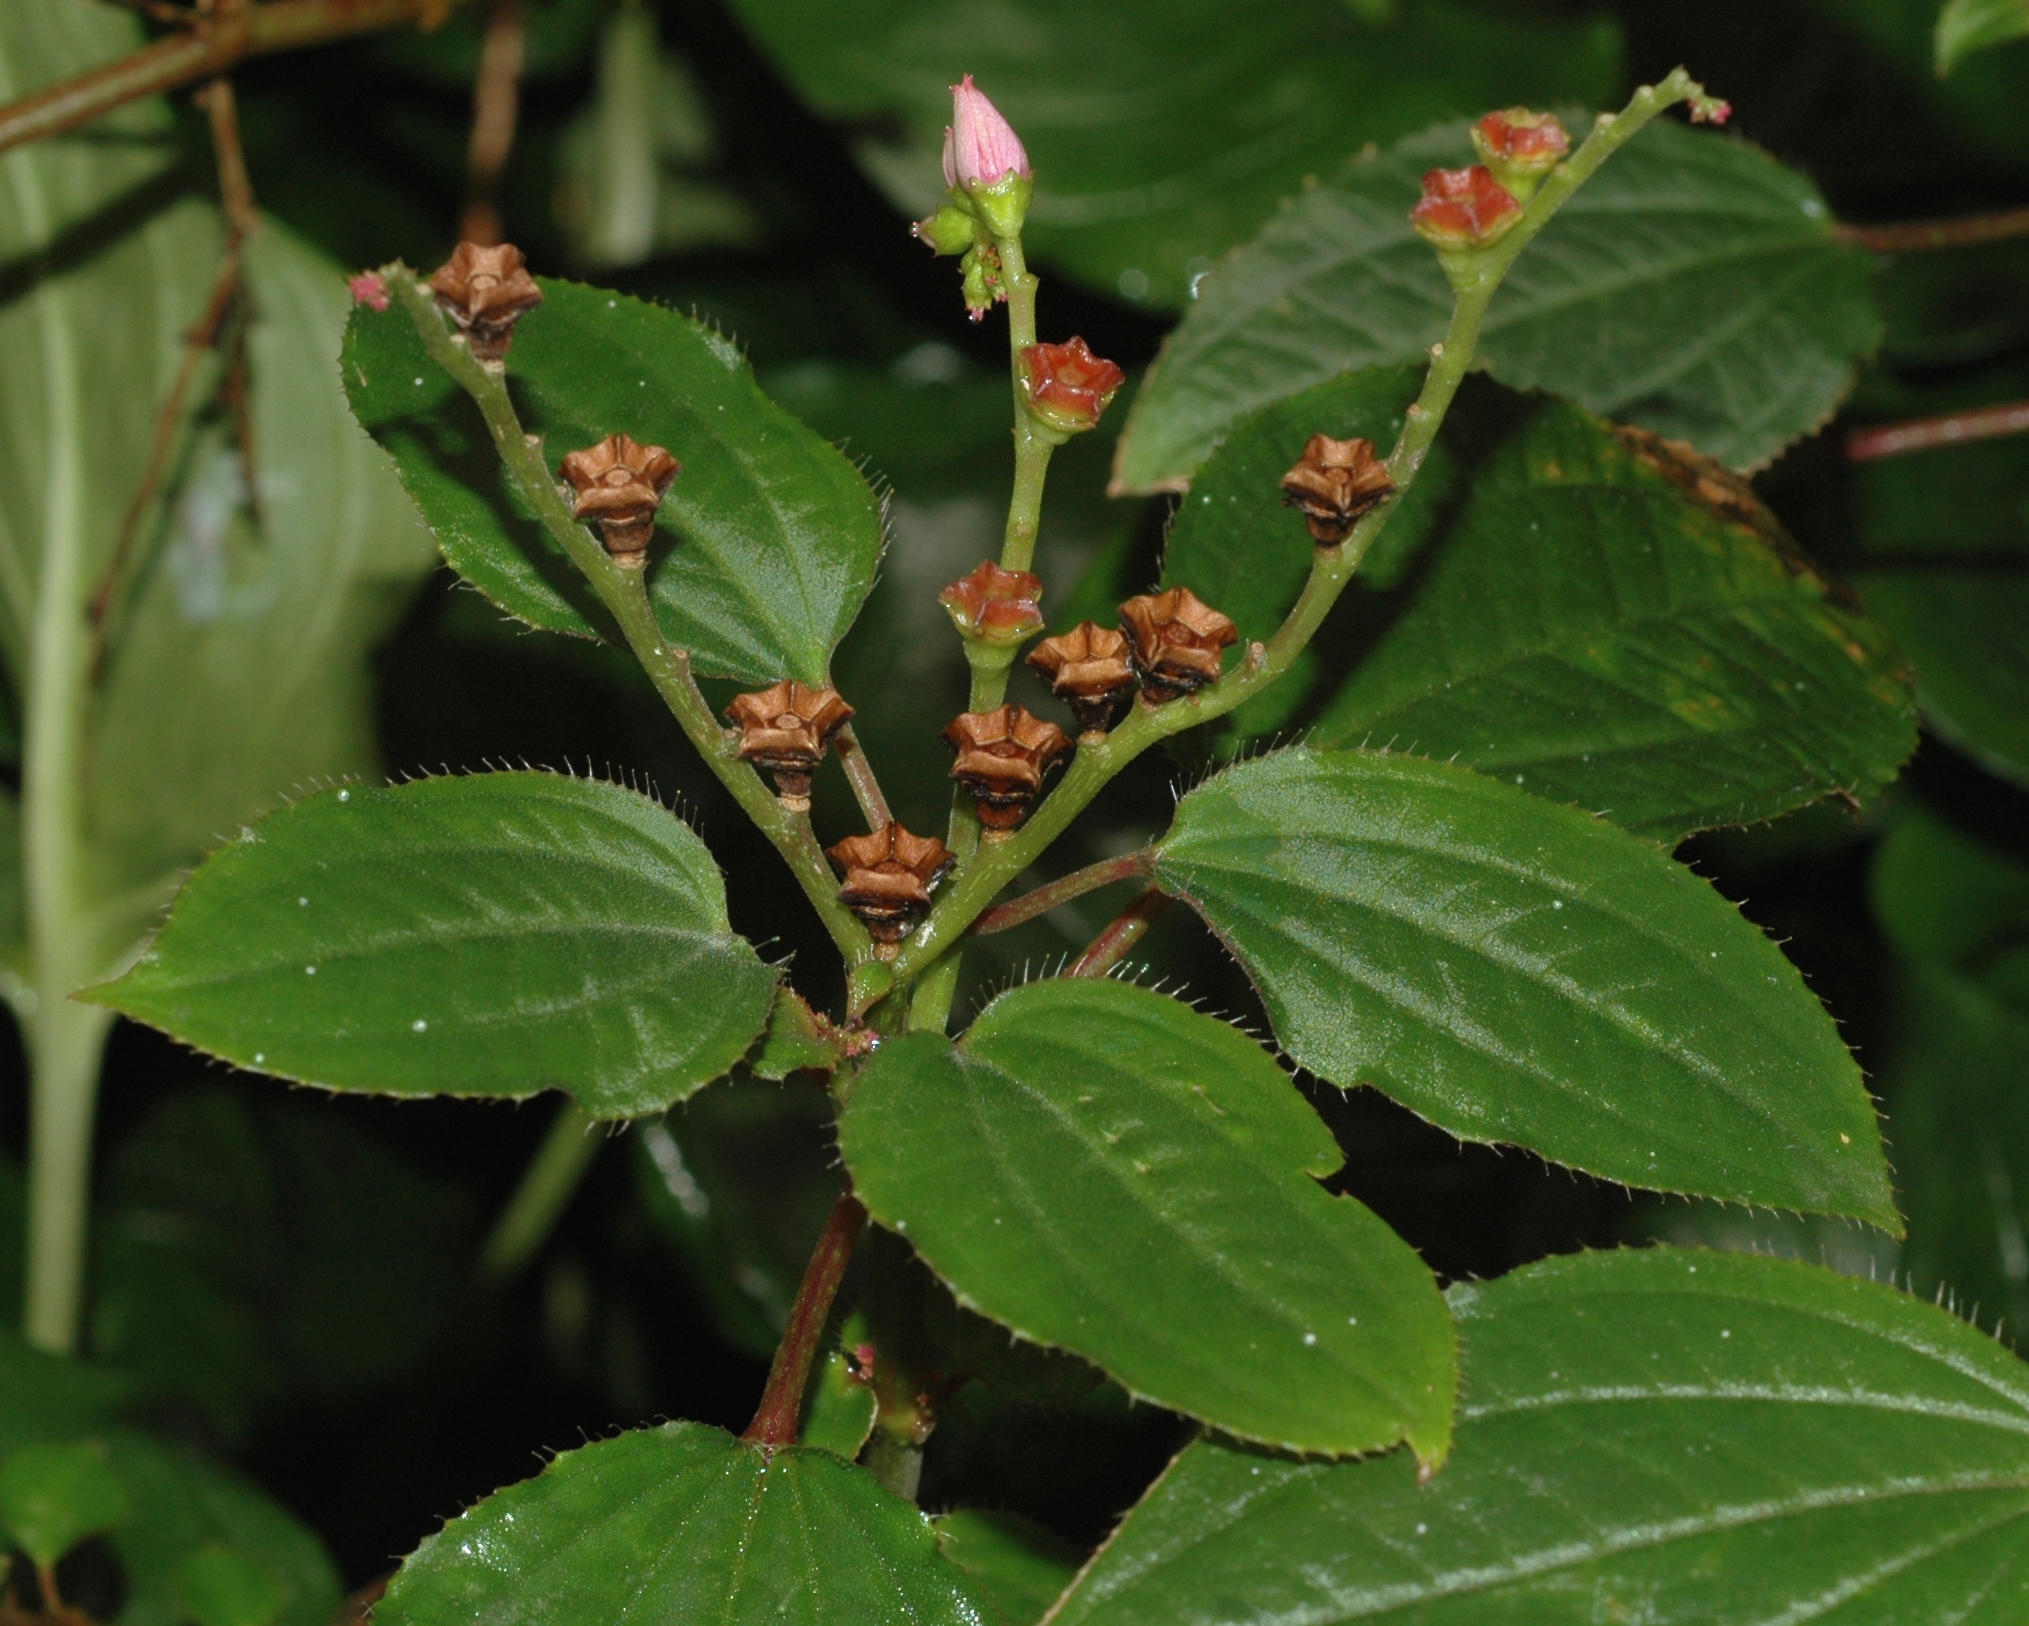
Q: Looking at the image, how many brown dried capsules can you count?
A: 8